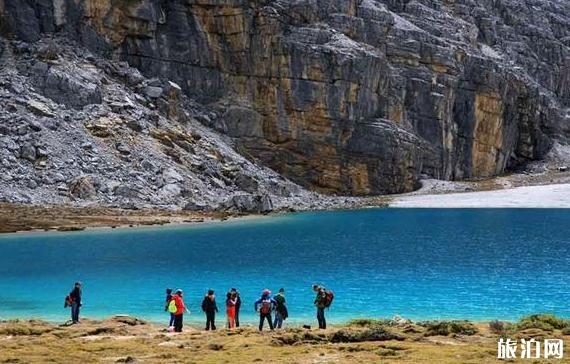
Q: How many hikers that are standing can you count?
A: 9